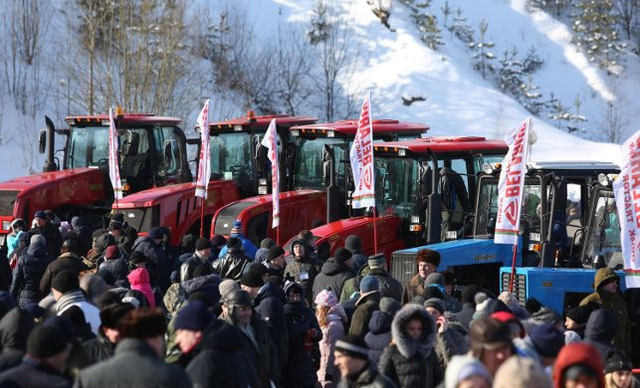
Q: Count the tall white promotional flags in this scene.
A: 6